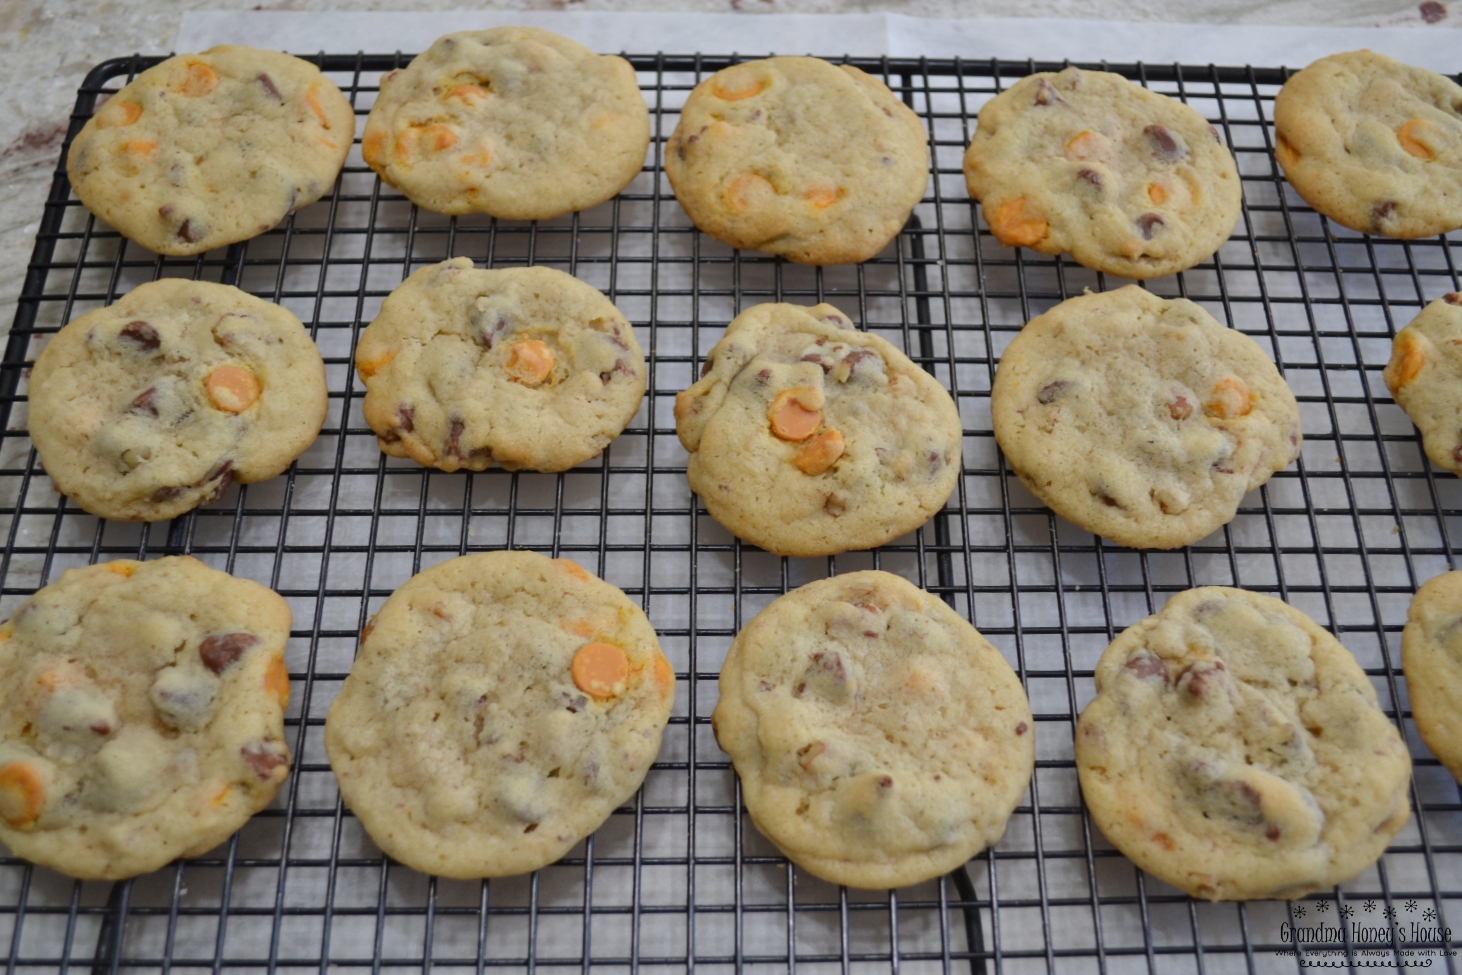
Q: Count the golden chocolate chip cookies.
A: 15